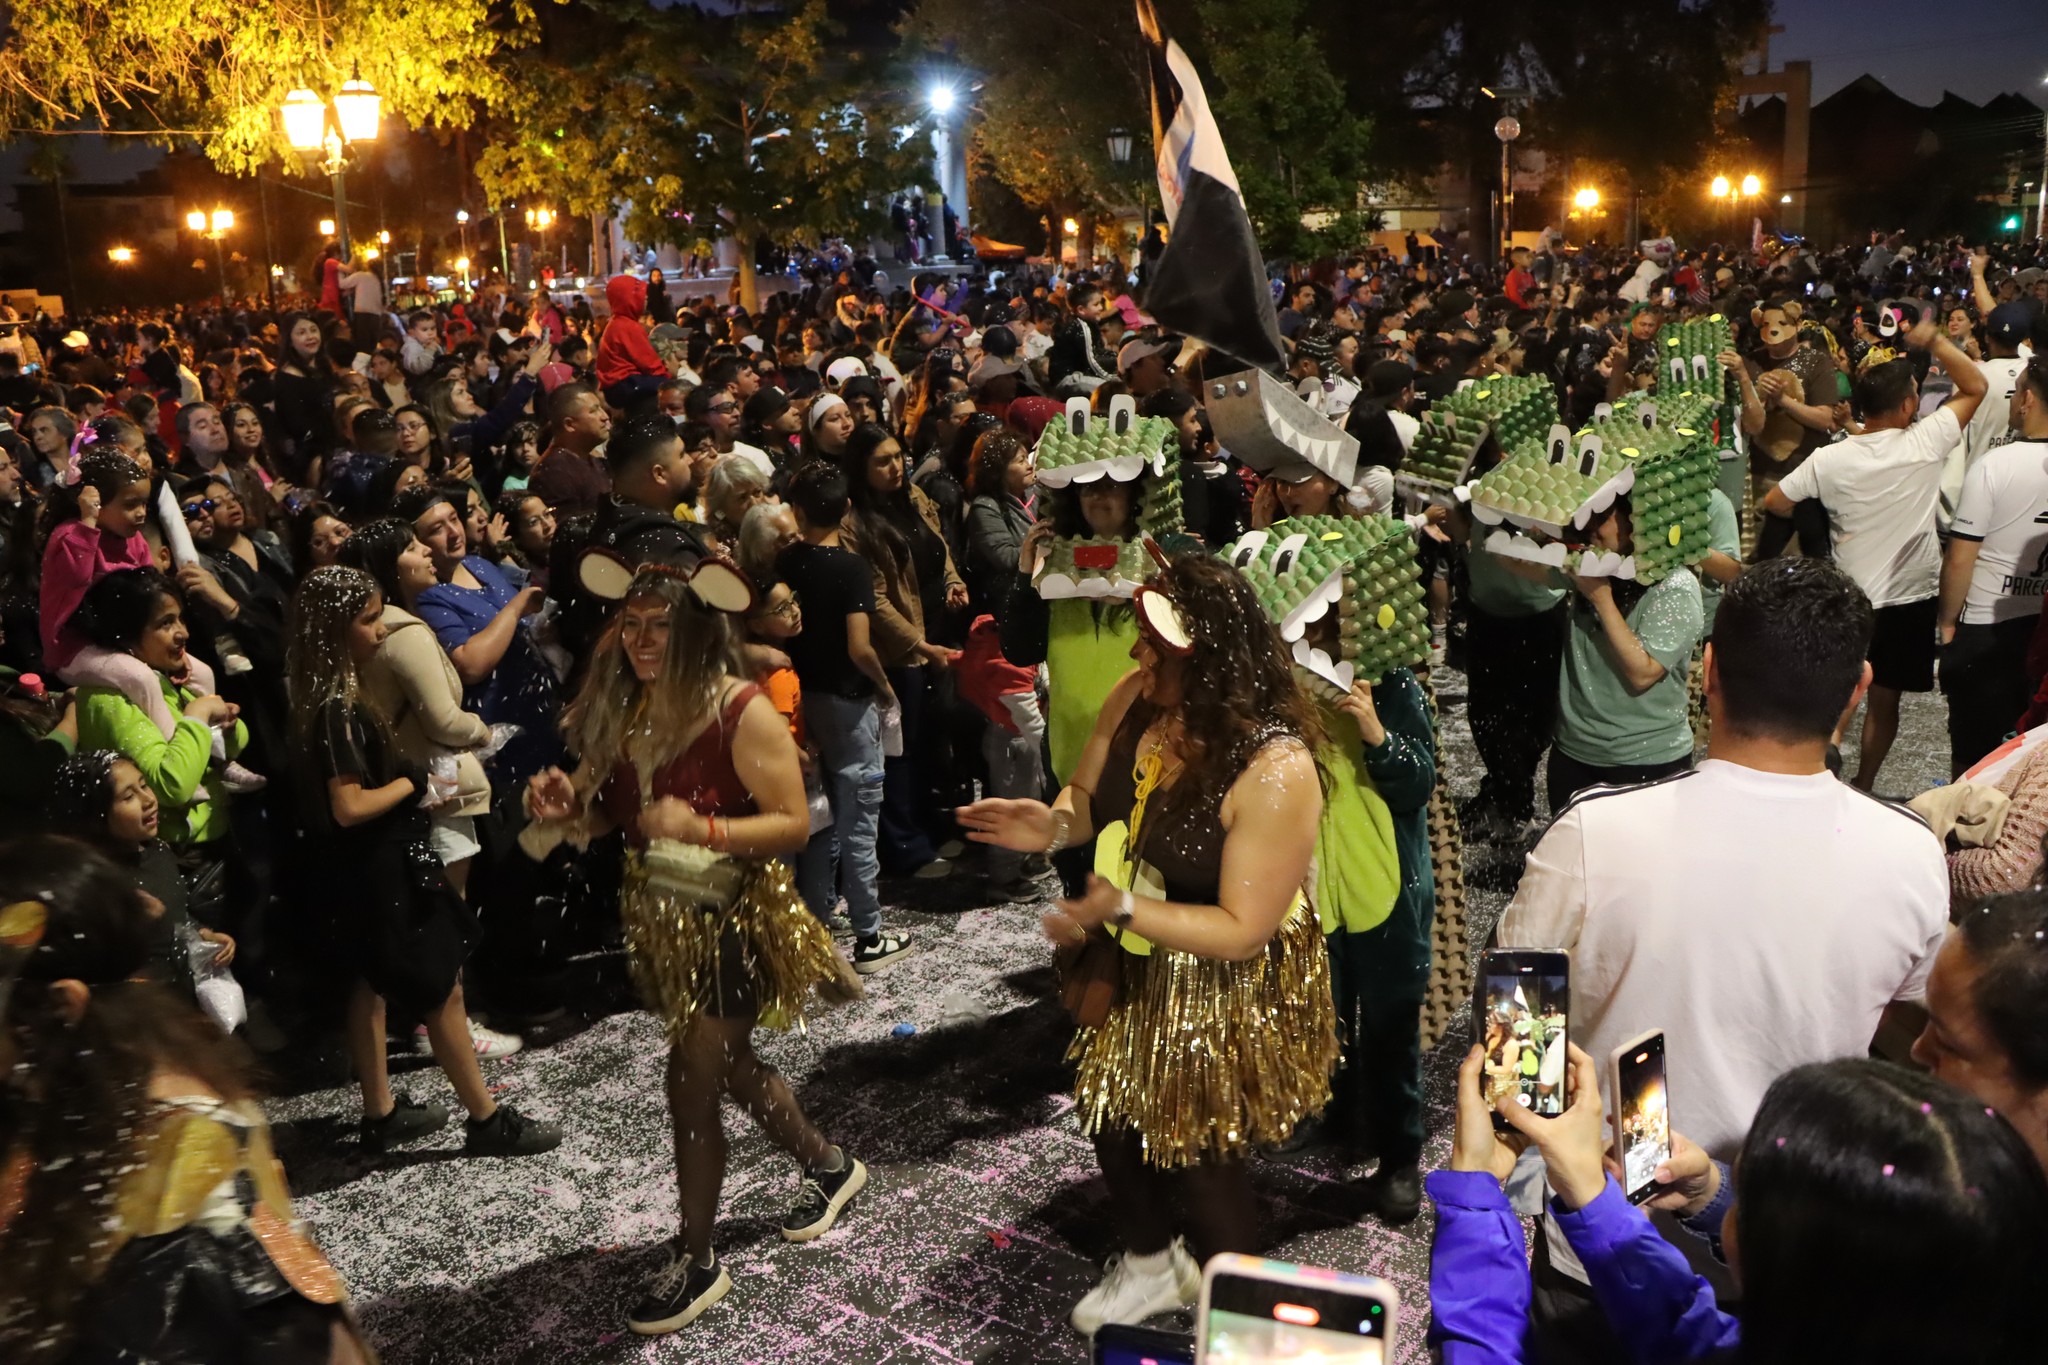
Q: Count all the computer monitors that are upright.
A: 0